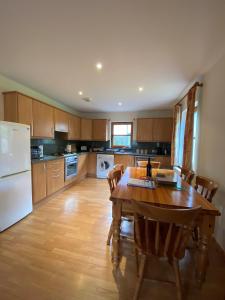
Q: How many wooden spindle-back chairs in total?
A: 6